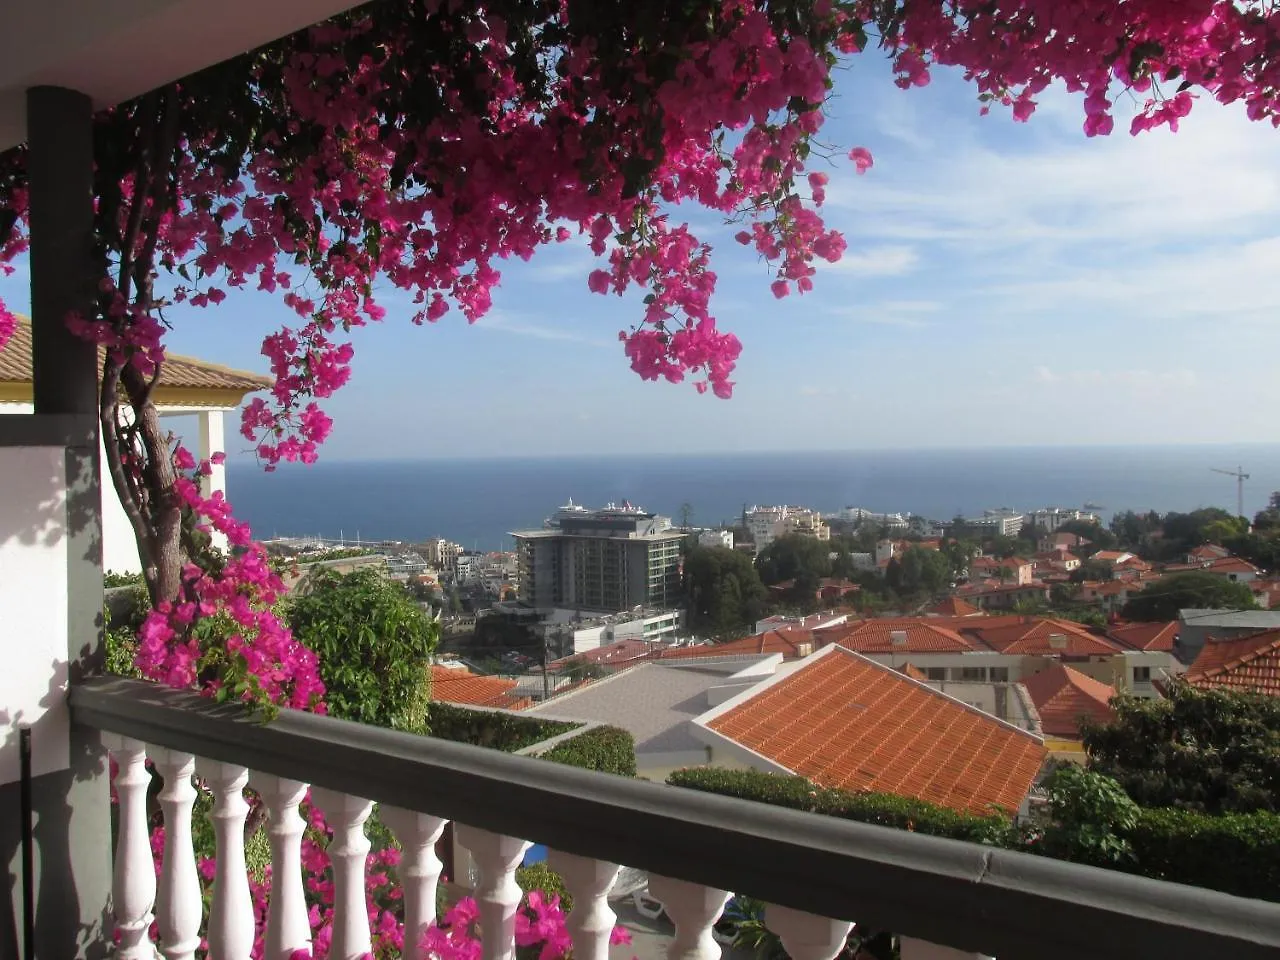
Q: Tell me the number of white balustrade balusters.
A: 11